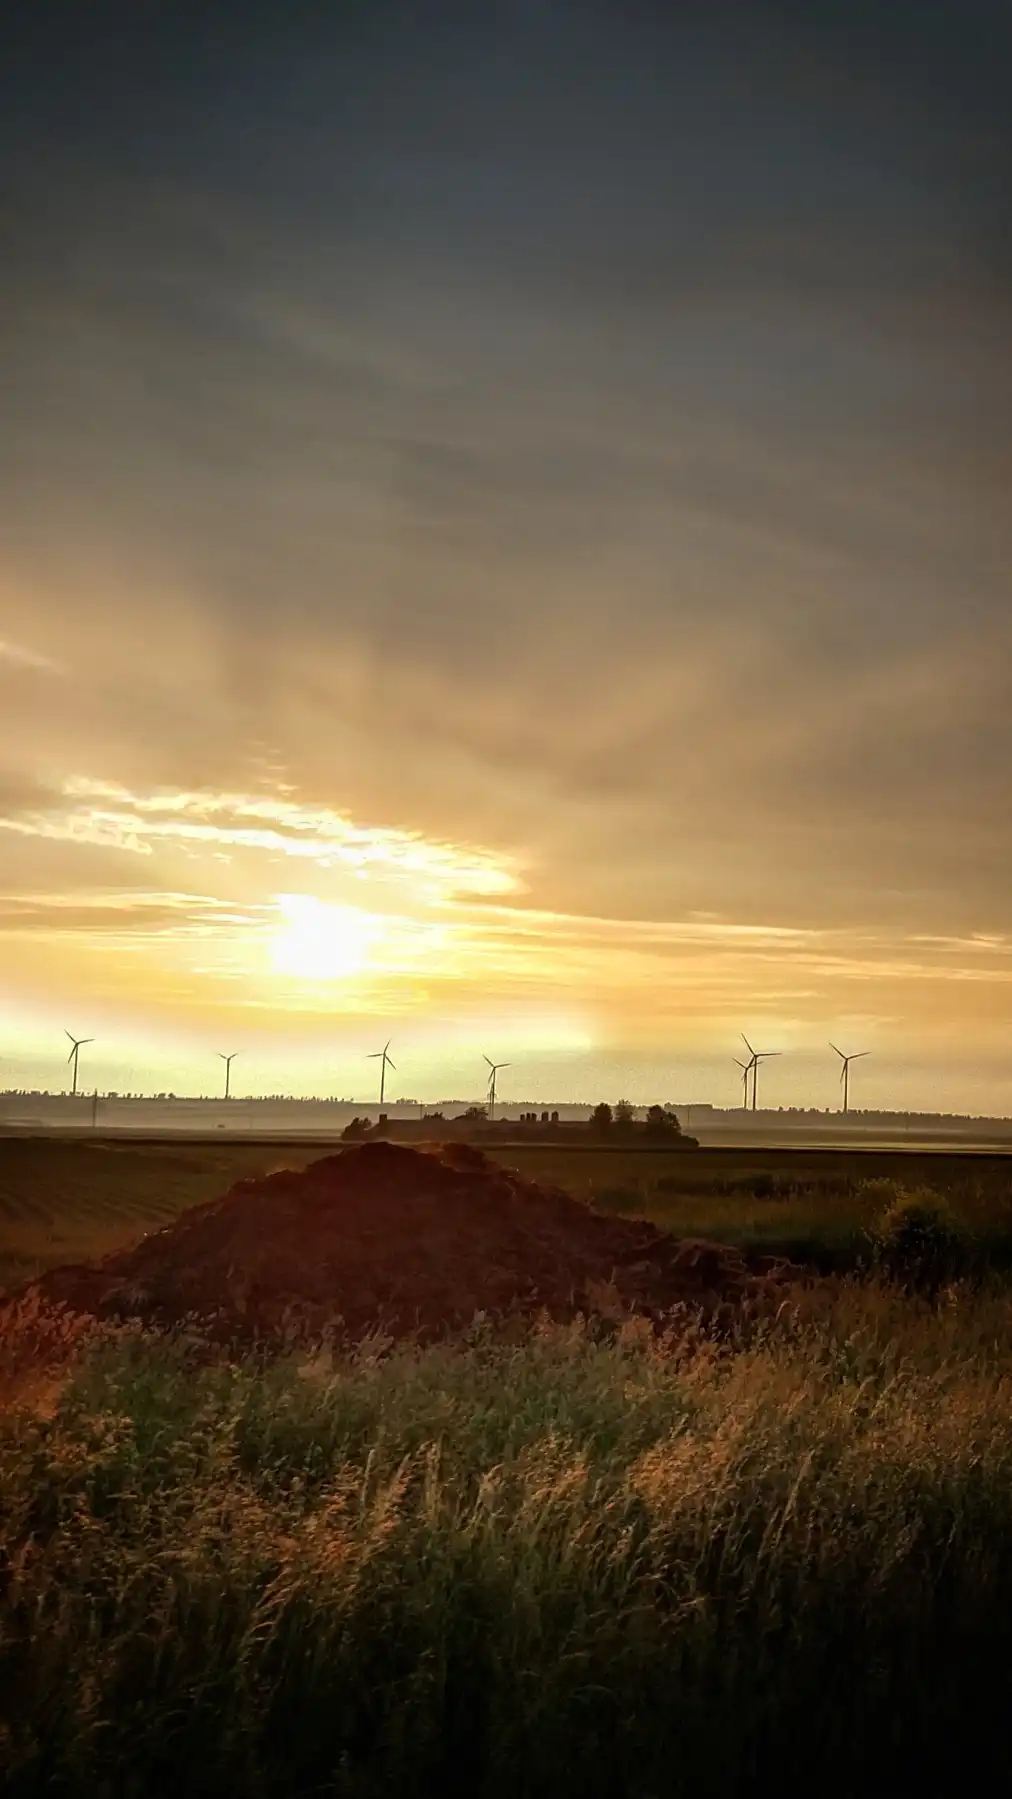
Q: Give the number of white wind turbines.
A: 7